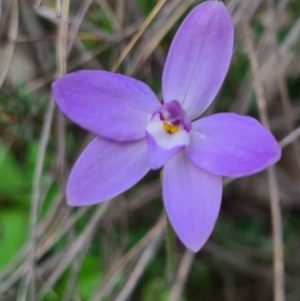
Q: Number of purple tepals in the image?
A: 5